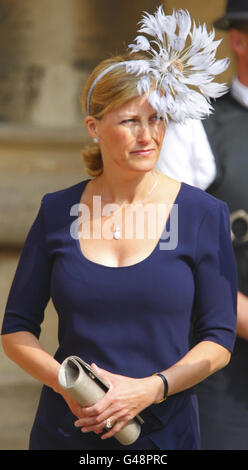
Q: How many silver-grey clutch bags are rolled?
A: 1